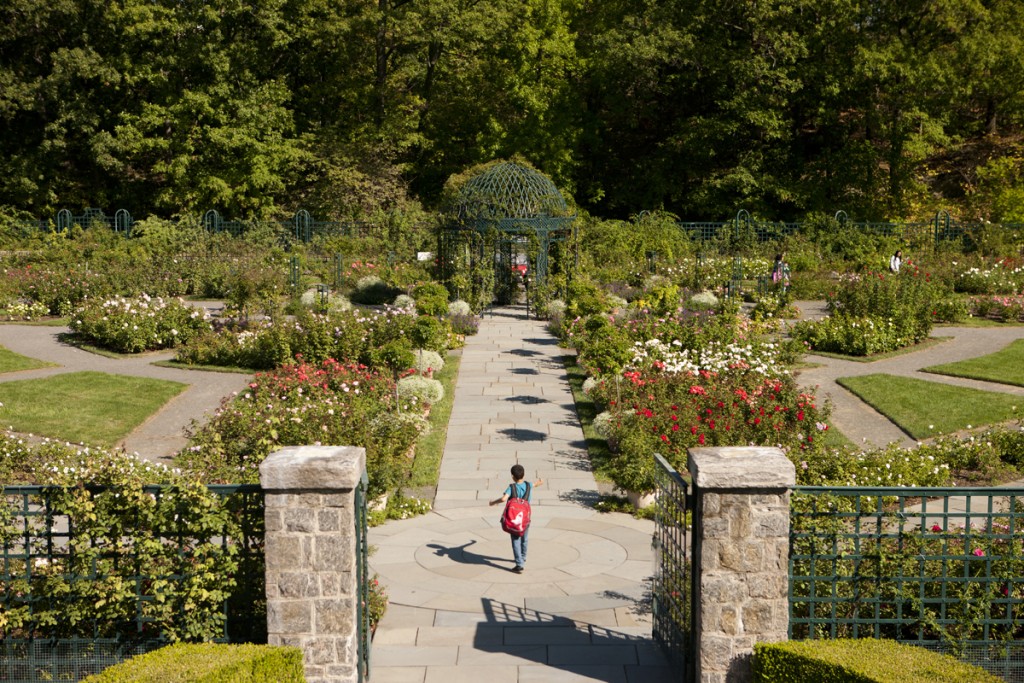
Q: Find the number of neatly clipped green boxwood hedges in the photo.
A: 2